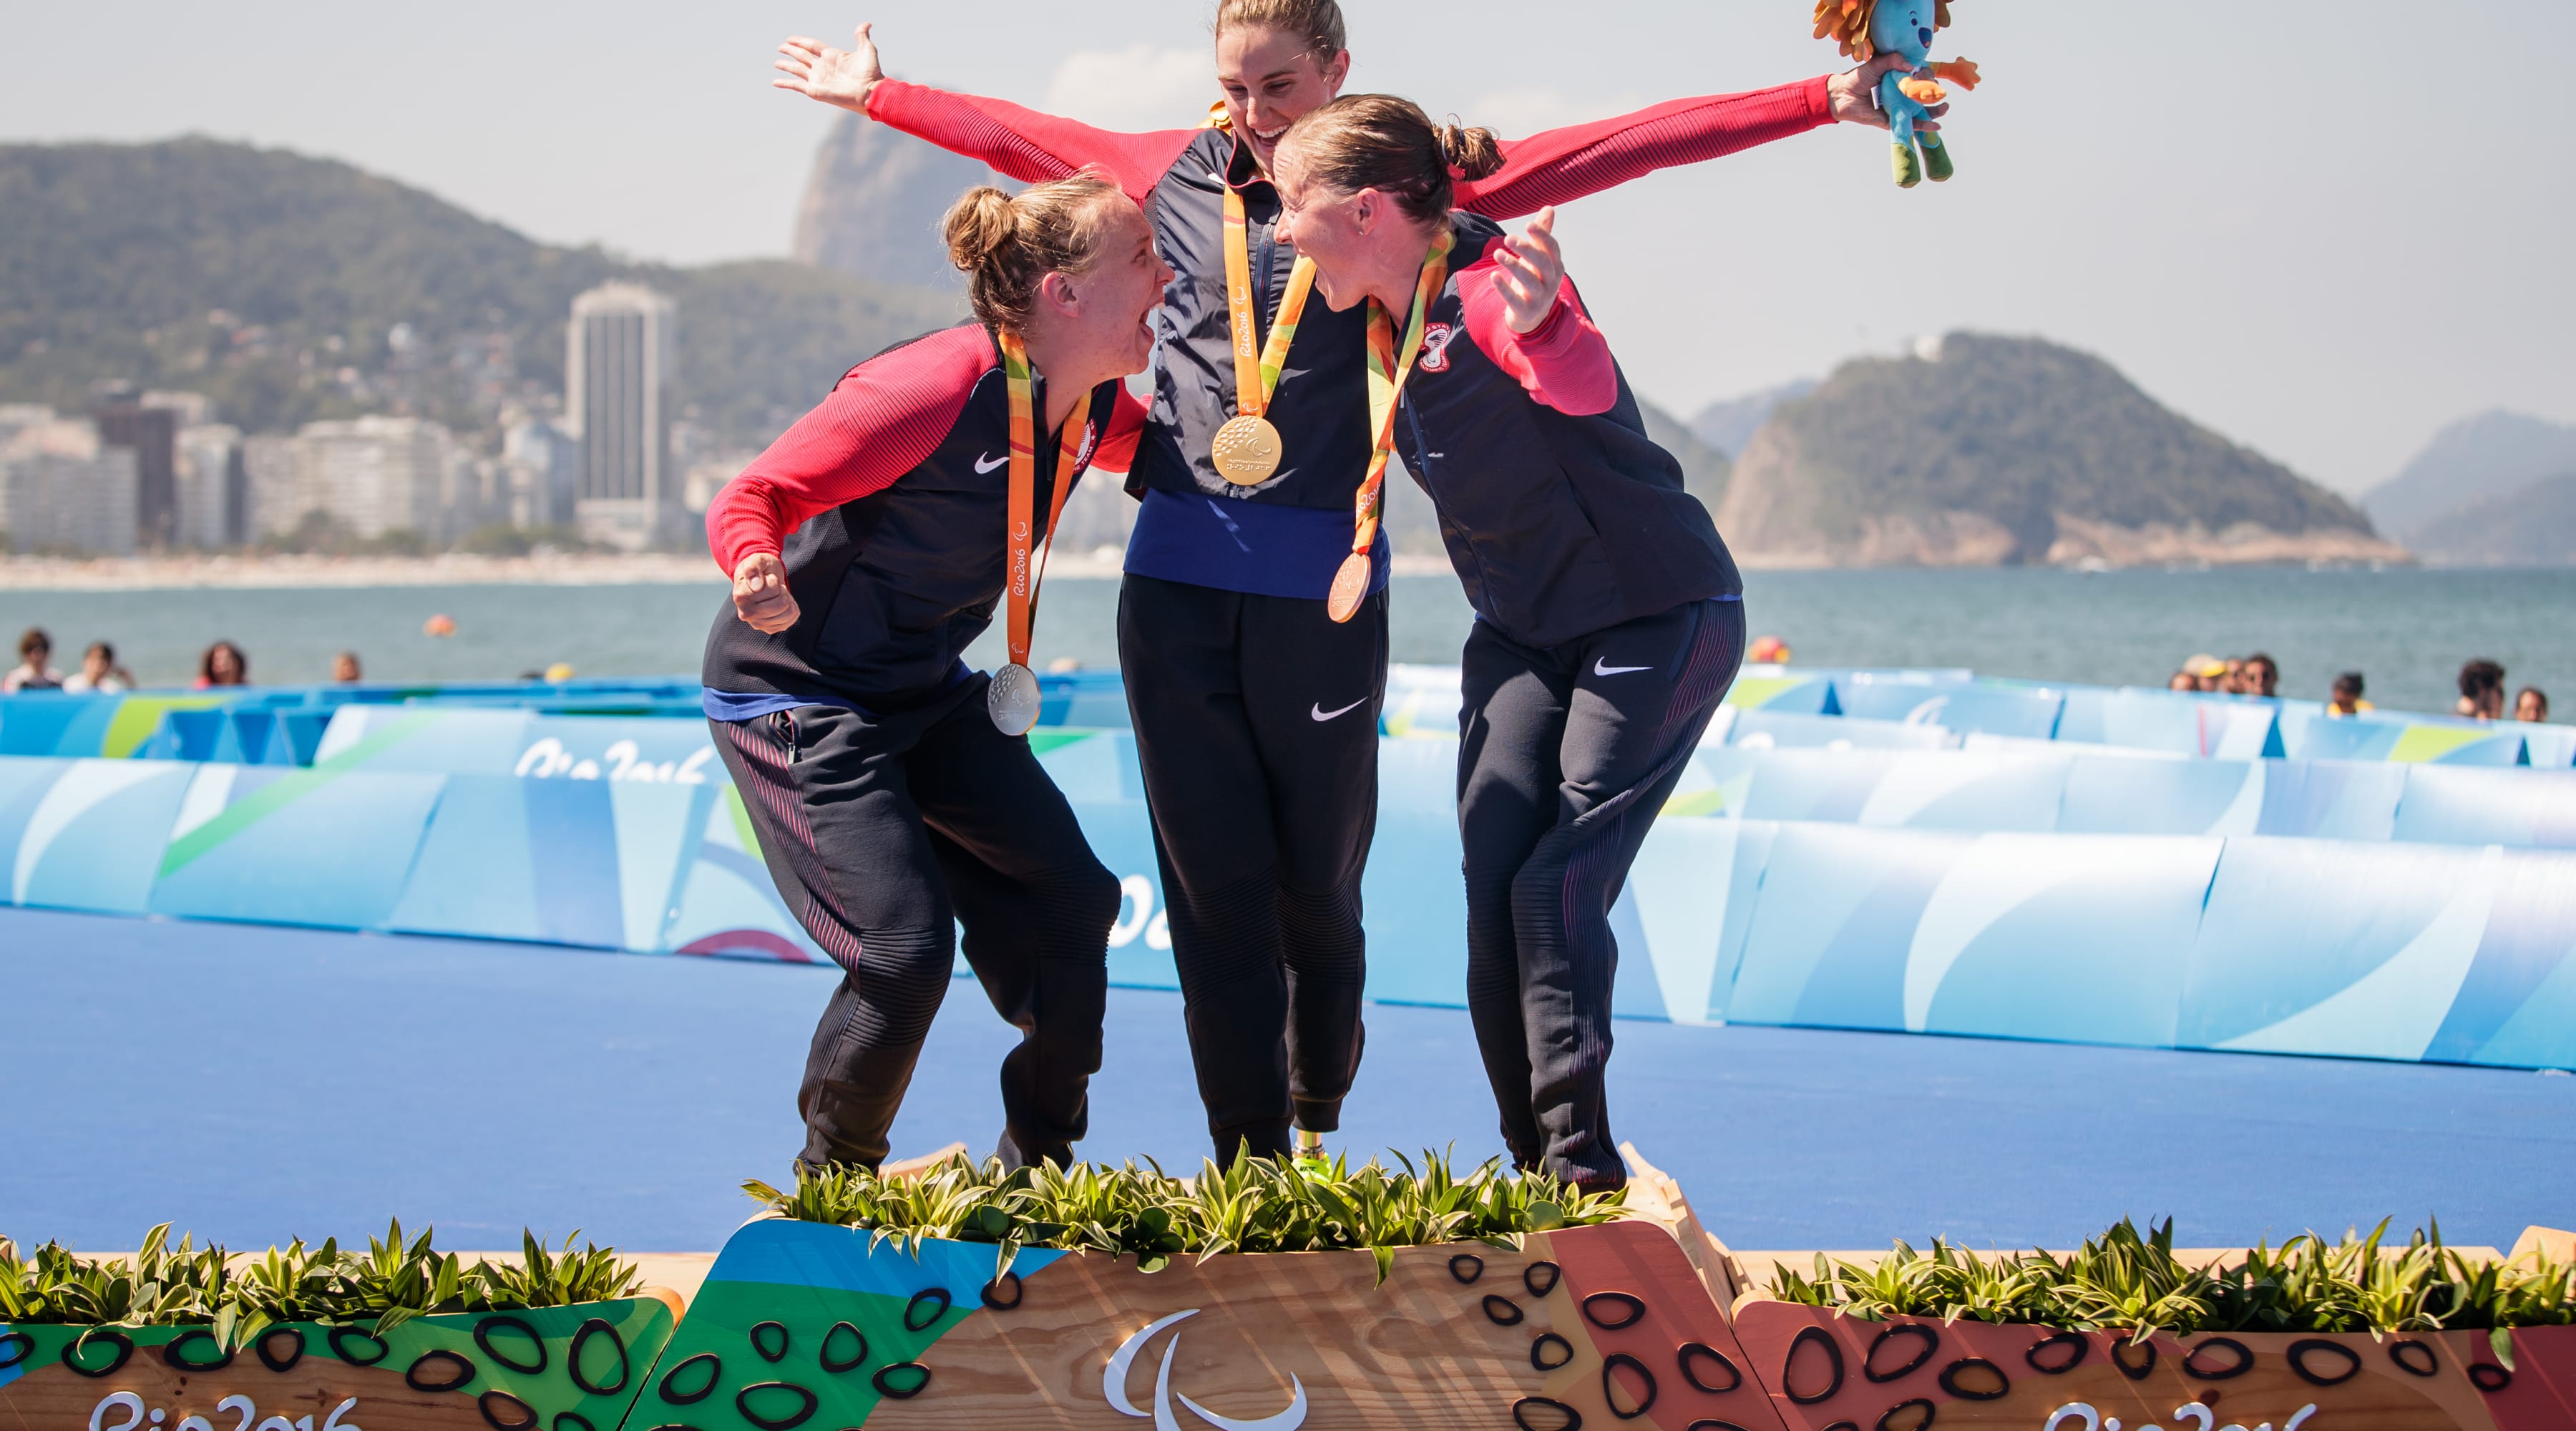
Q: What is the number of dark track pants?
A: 3